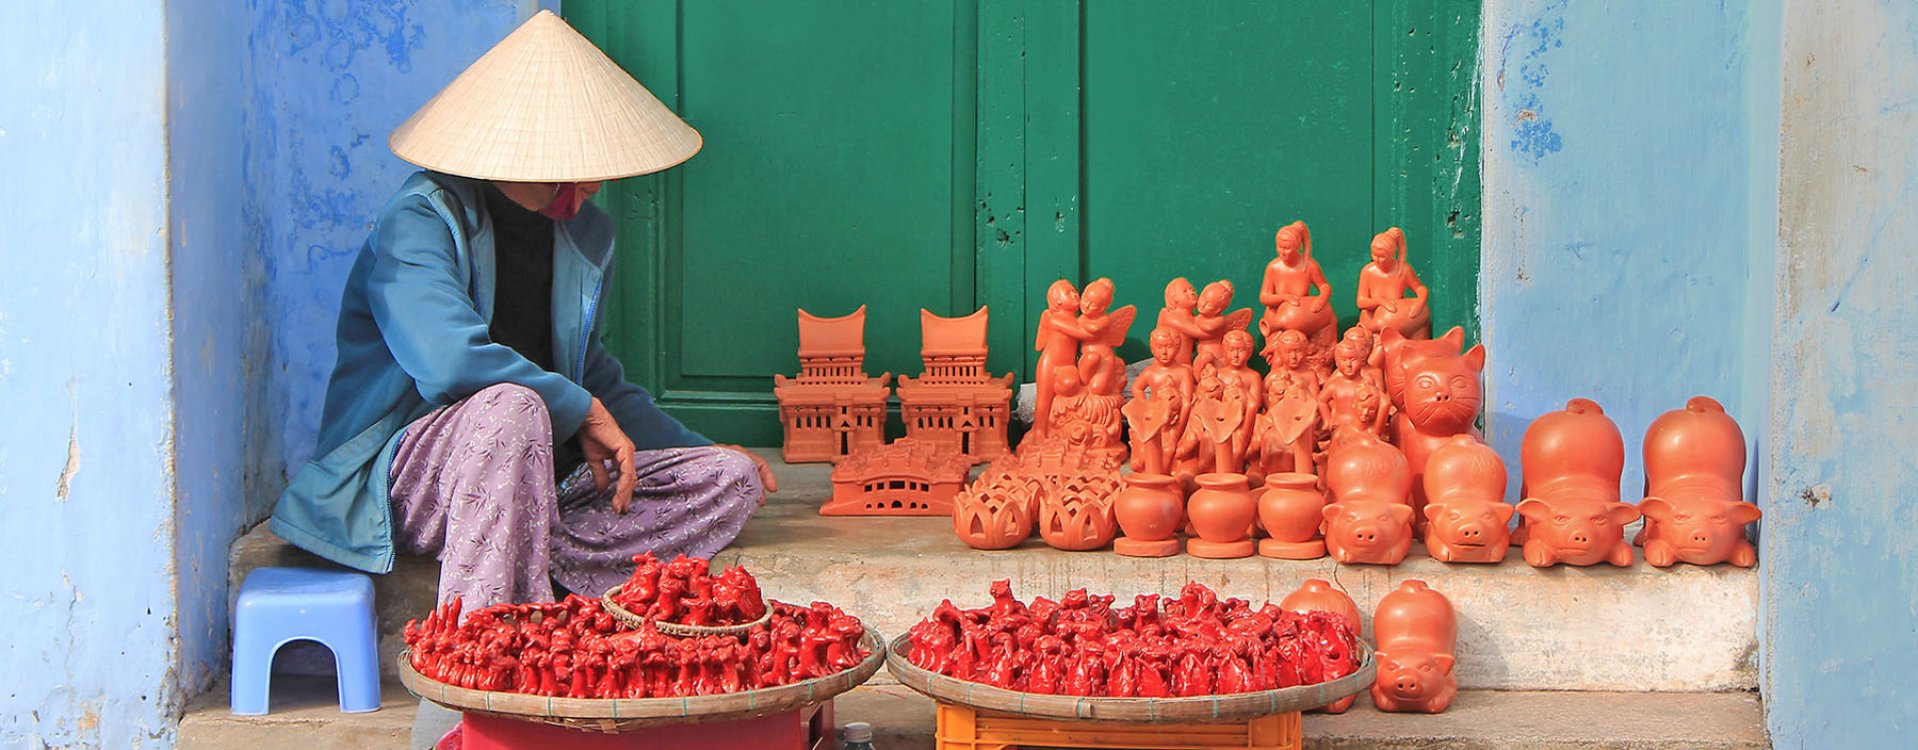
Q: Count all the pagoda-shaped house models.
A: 2